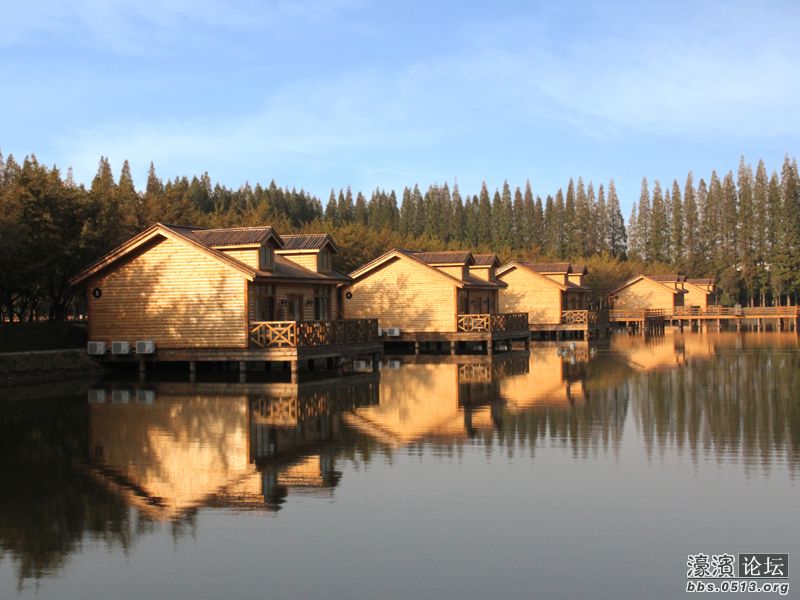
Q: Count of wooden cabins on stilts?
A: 5